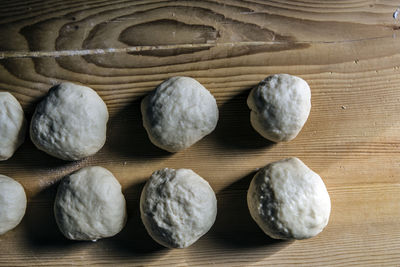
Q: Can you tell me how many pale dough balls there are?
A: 8